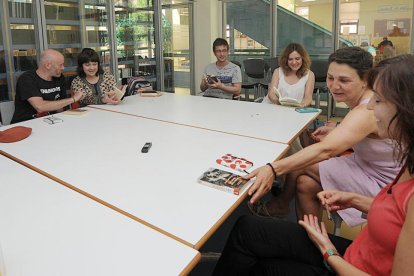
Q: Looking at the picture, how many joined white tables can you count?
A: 3